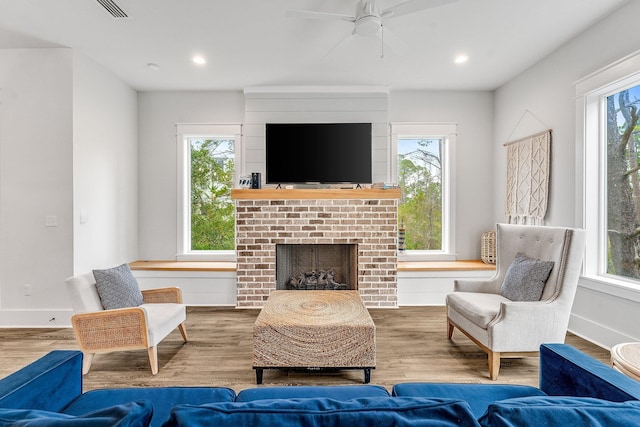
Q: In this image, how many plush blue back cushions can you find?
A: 3